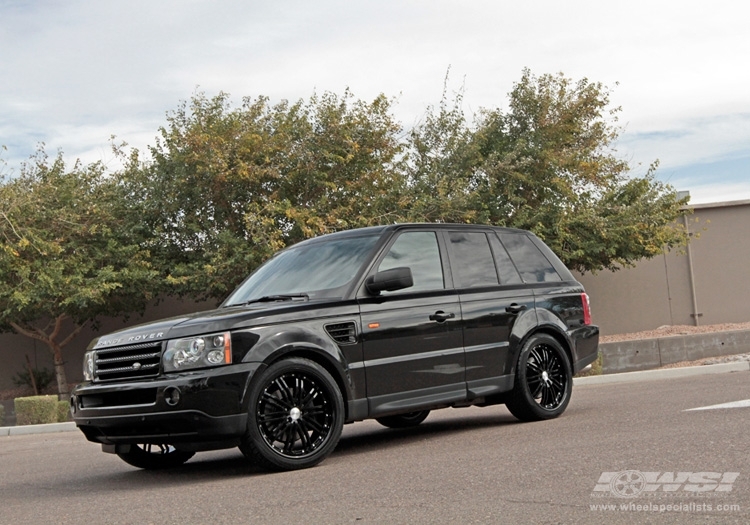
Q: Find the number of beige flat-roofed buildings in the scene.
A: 1